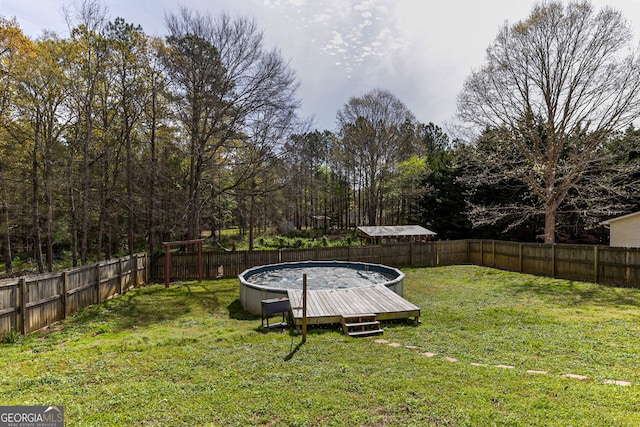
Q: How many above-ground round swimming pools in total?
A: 1